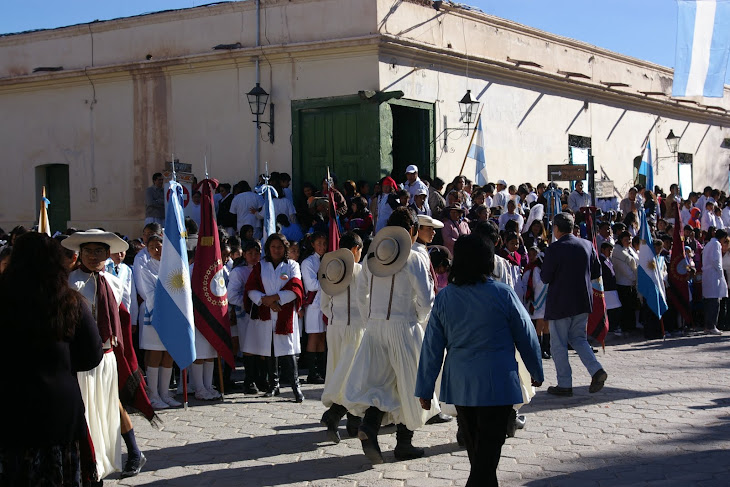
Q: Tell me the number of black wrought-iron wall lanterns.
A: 3